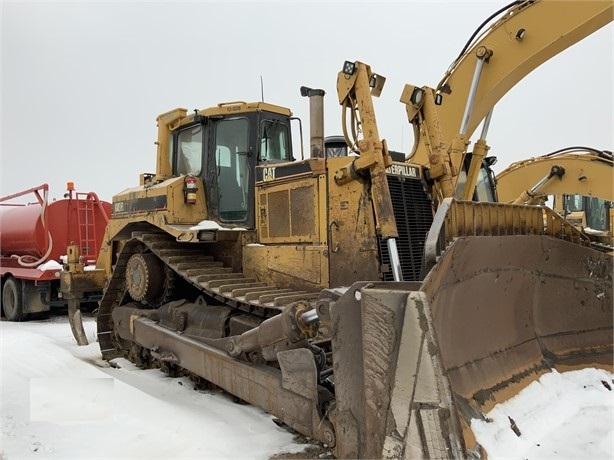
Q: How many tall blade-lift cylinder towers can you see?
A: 2